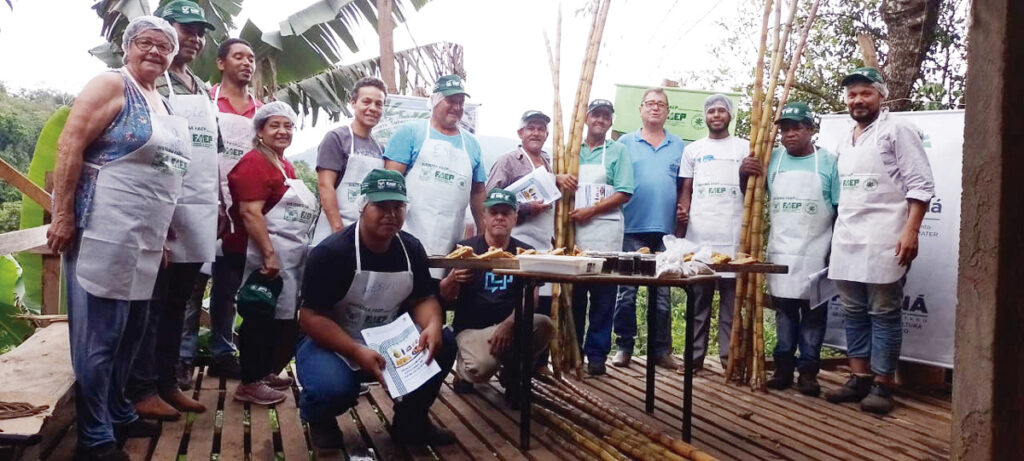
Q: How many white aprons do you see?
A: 12